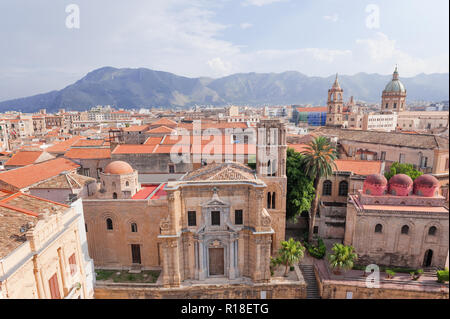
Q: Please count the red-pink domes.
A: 3